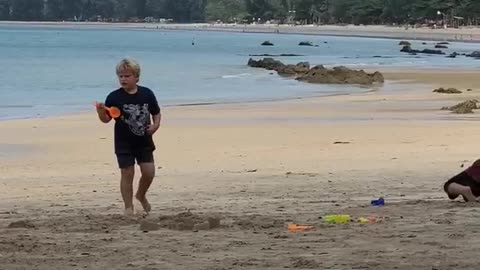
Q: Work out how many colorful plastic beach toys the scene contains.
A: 5